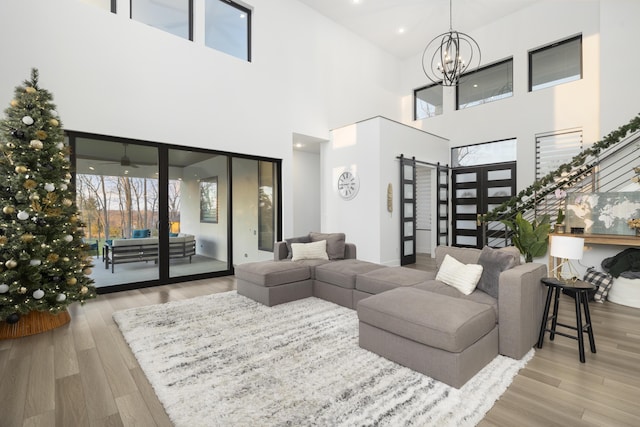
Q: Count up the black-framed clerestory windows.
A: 6